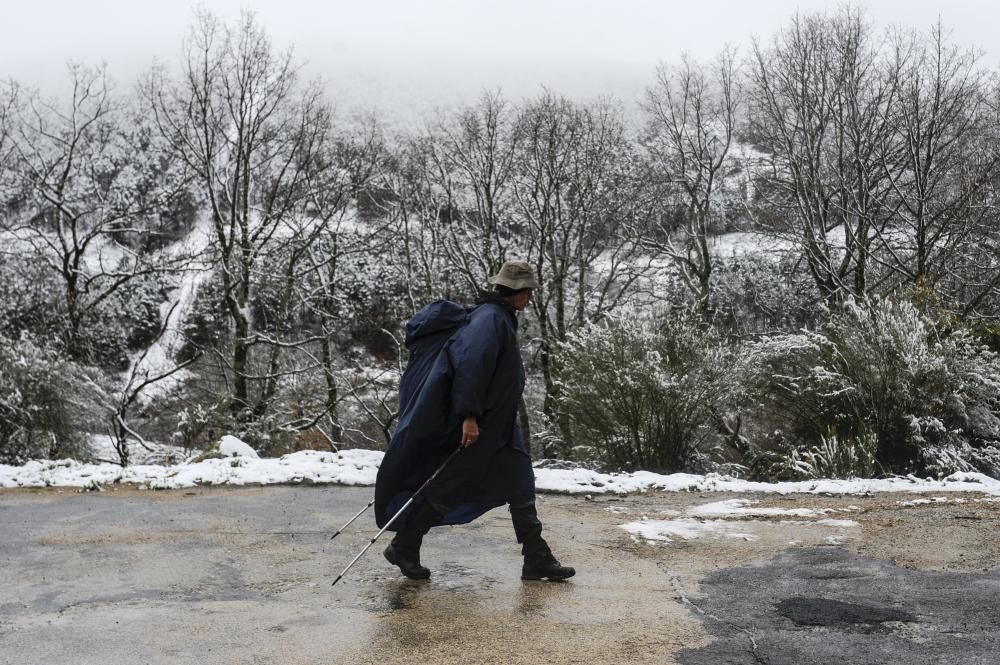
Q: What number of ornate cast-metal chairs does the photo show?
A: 0